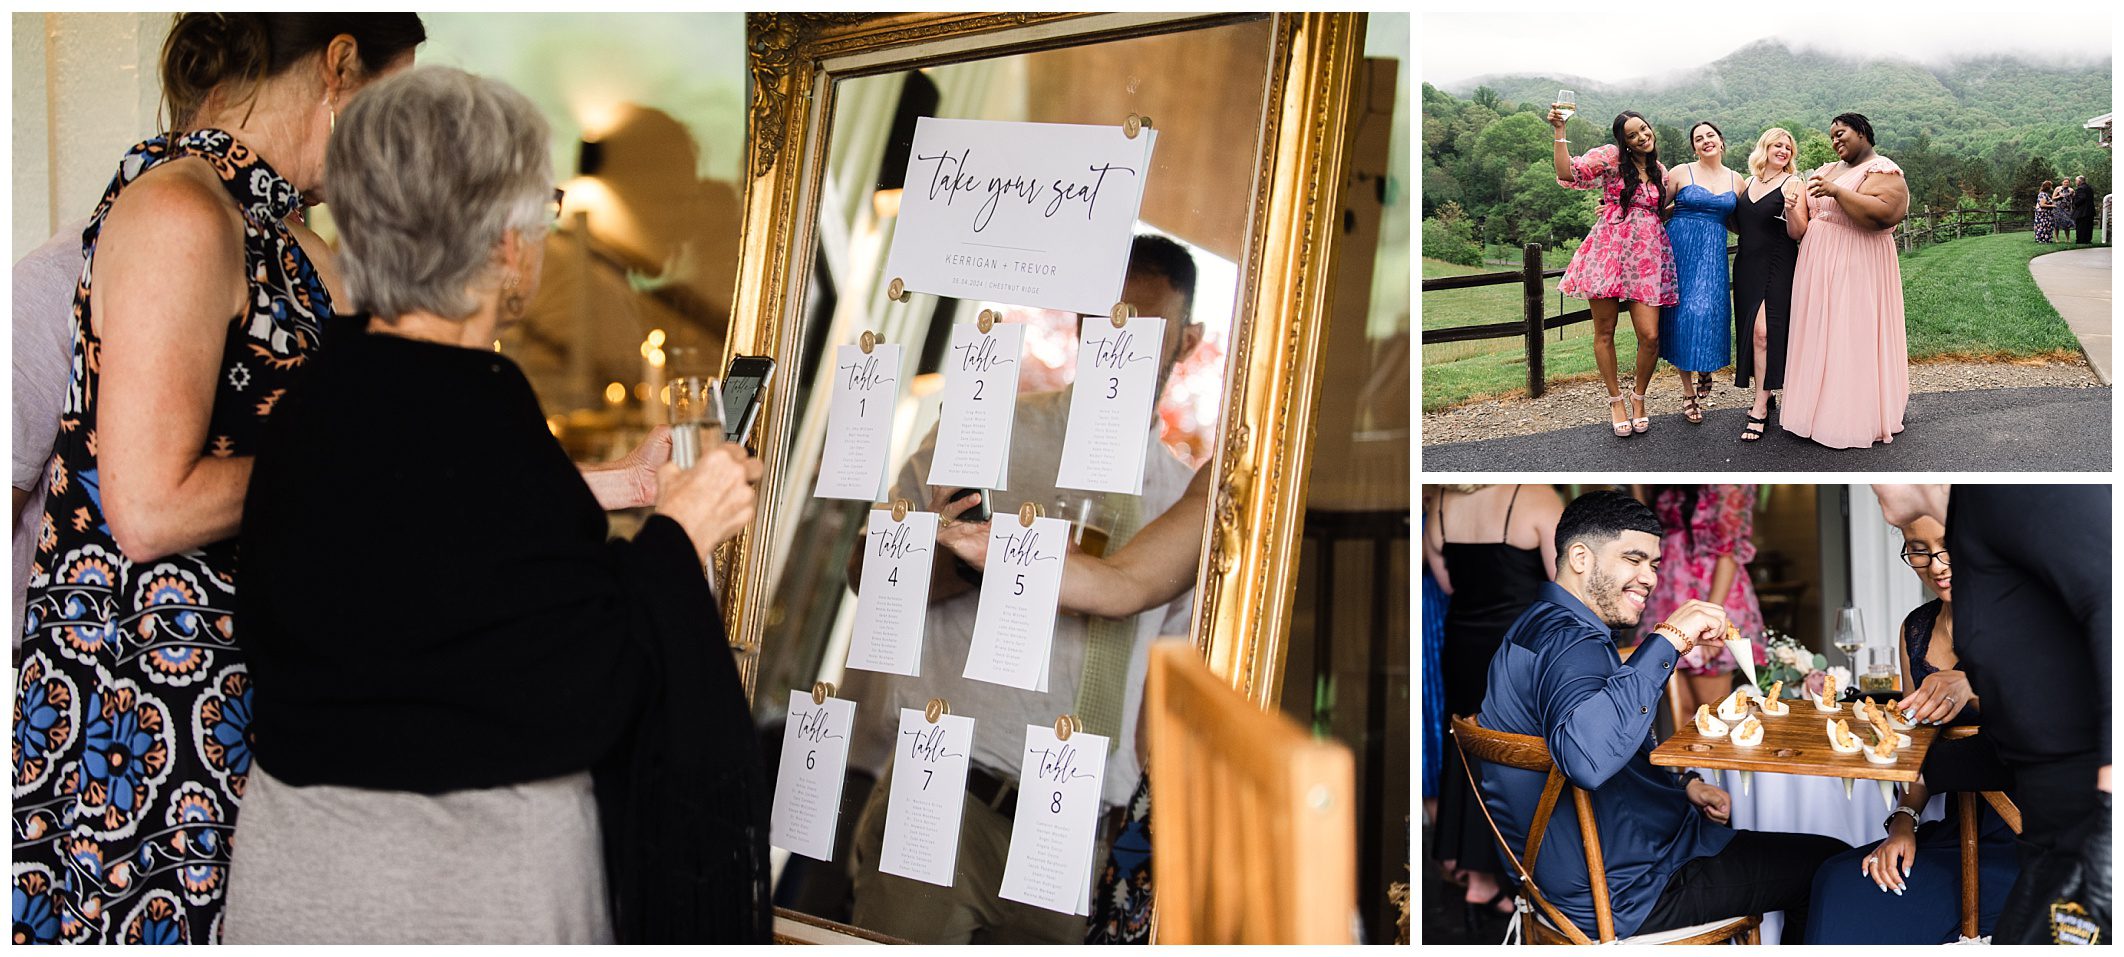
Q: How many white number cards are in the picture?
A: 8